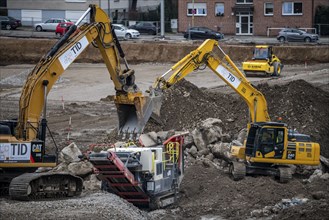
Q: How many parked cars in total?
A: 7